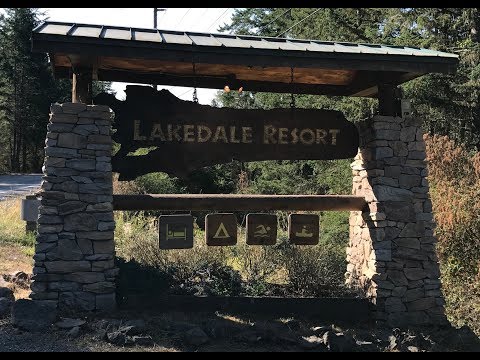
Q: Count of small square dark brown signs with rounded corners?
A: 4